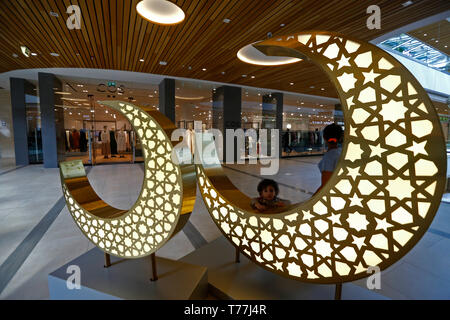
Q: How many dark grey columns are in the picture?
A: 5